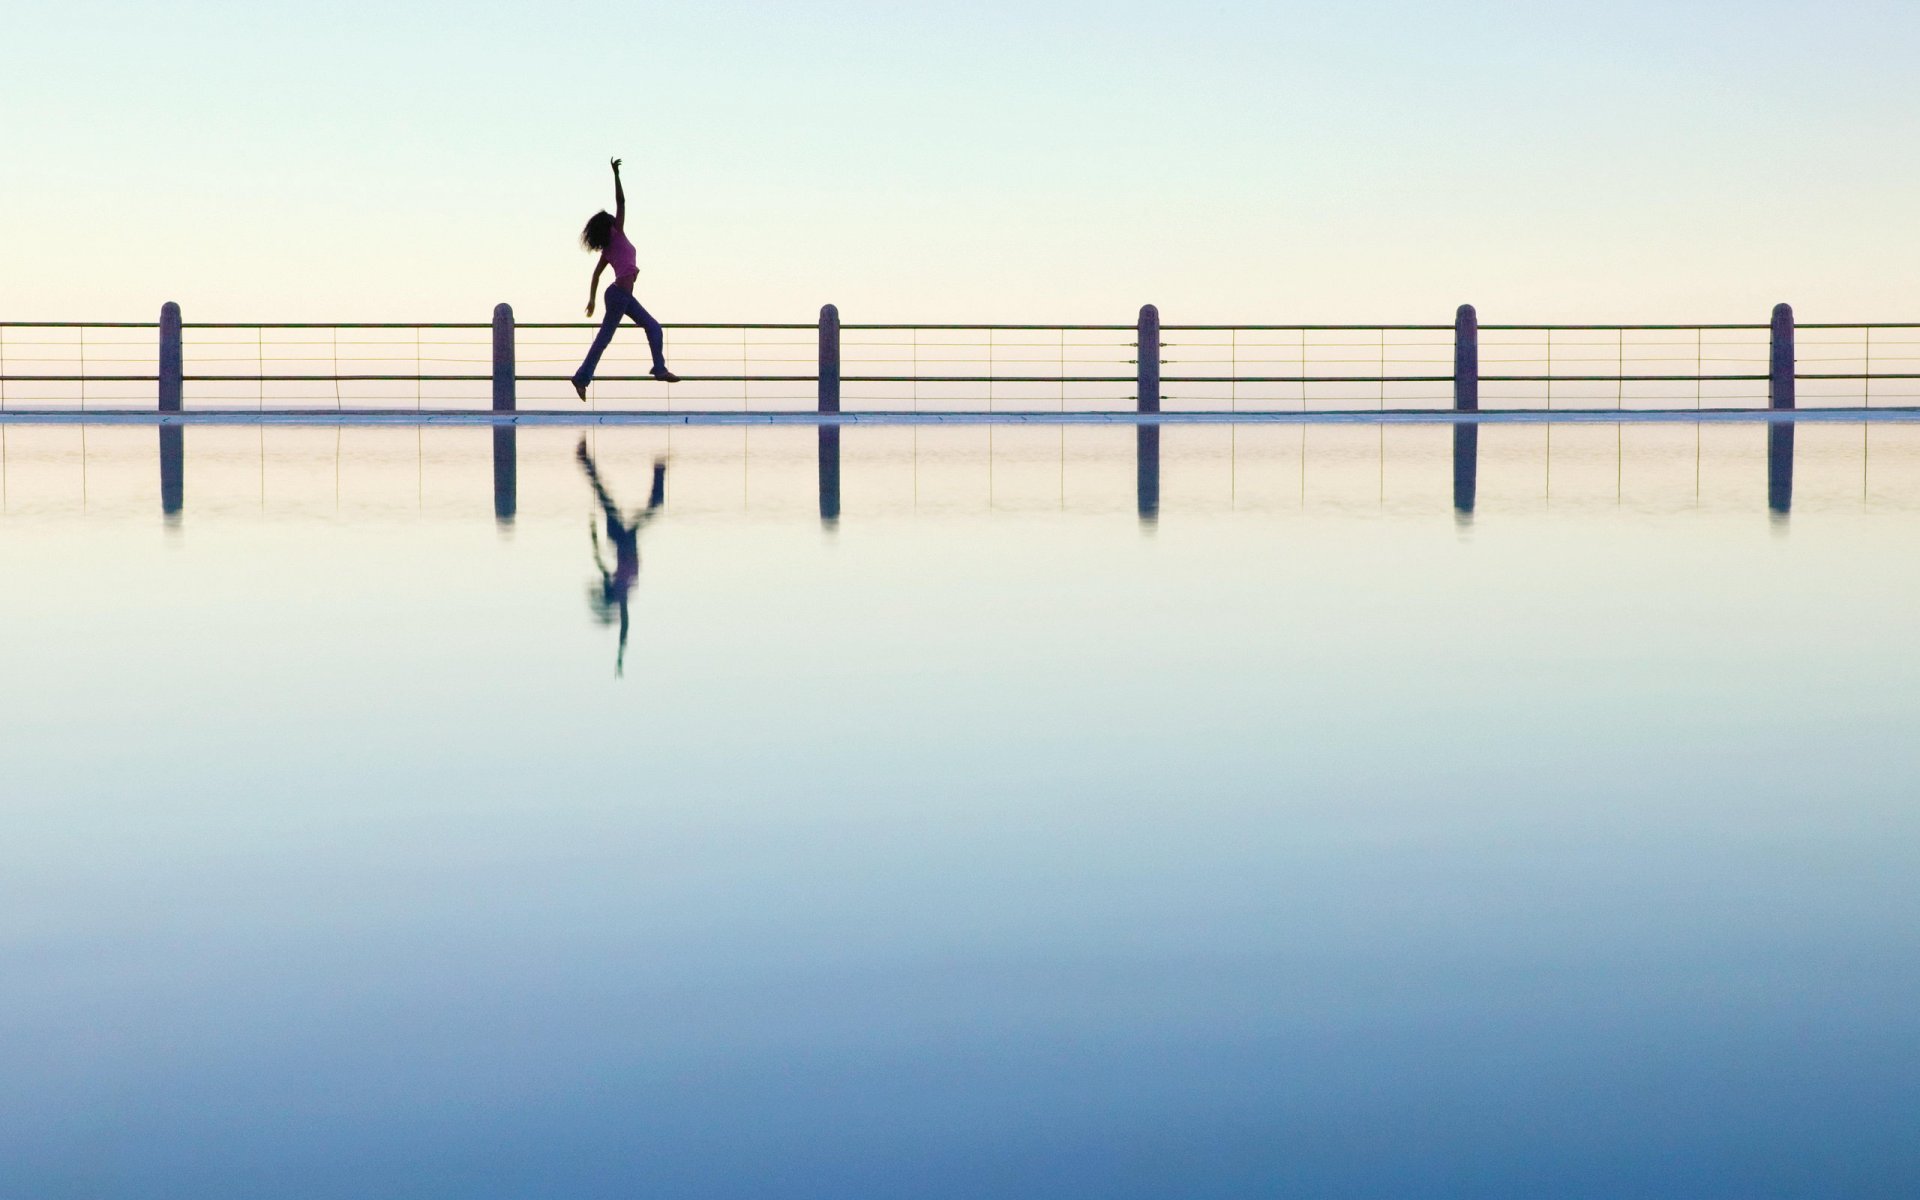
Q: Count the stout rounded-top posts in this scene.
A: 6